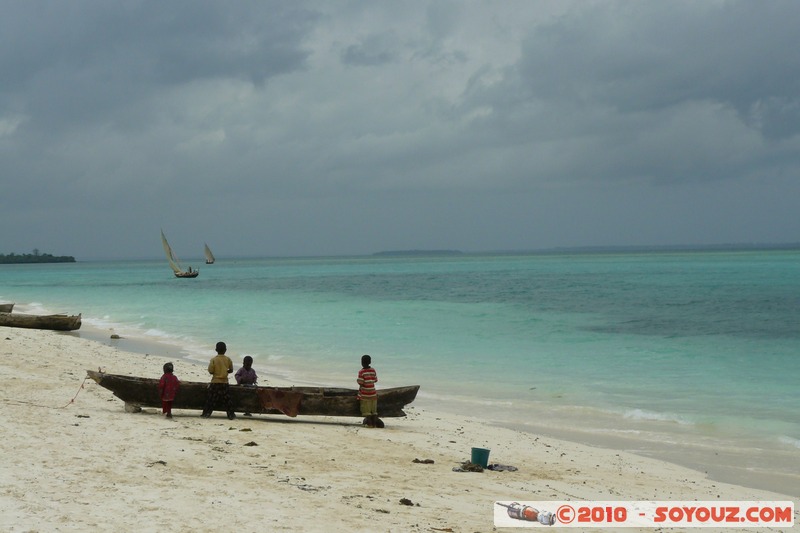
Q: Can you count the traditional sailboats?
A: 2